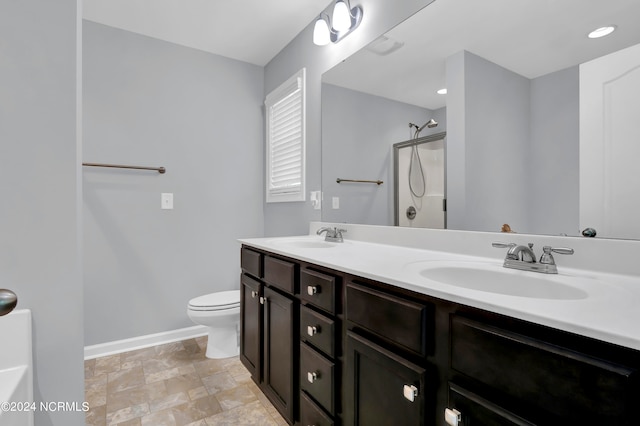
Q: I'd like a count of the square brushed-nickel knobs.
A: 7